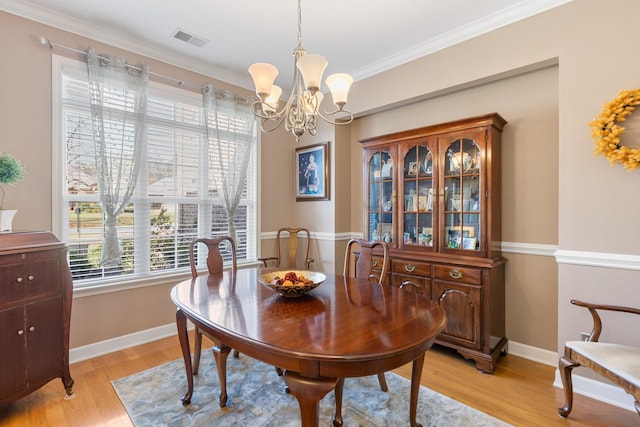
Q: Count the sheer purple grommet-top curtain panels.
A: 0